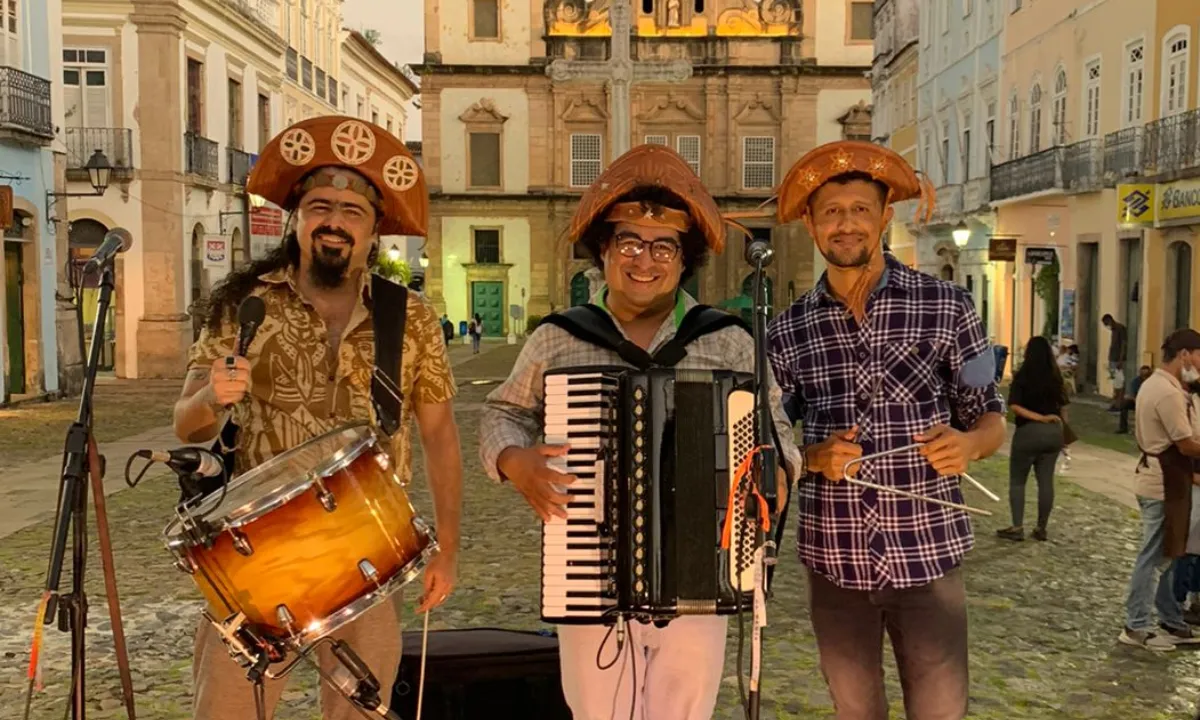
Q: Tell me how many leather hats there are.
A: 3